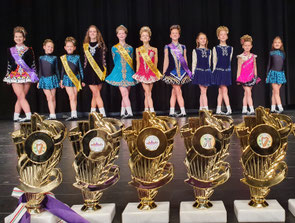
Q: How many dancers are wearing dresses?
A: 11